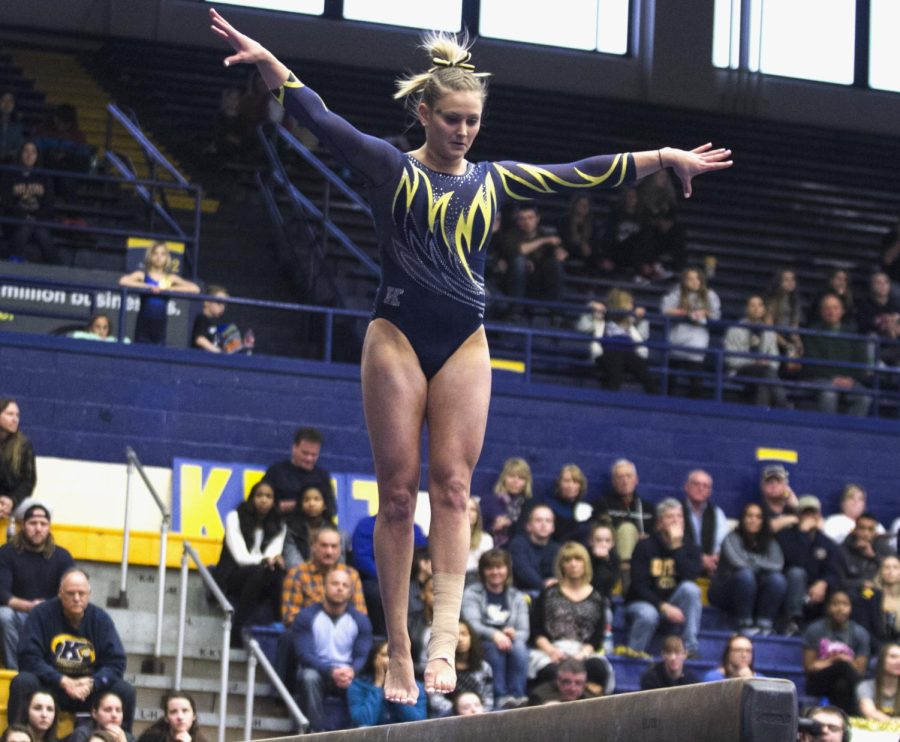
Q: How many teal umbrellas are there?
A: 0